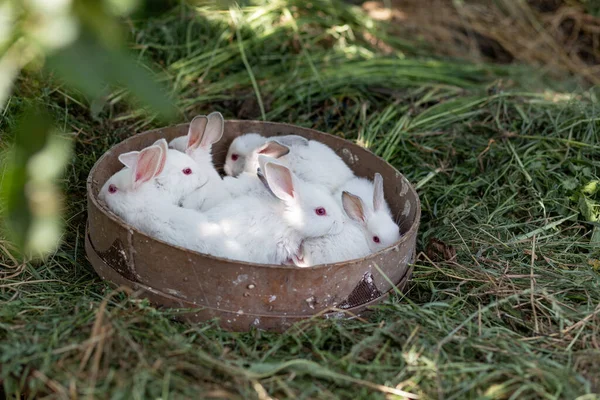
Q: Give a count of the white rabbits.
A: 6